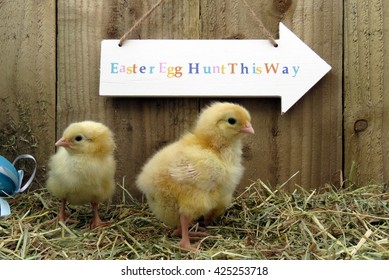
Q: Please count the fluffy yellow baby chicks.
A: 2